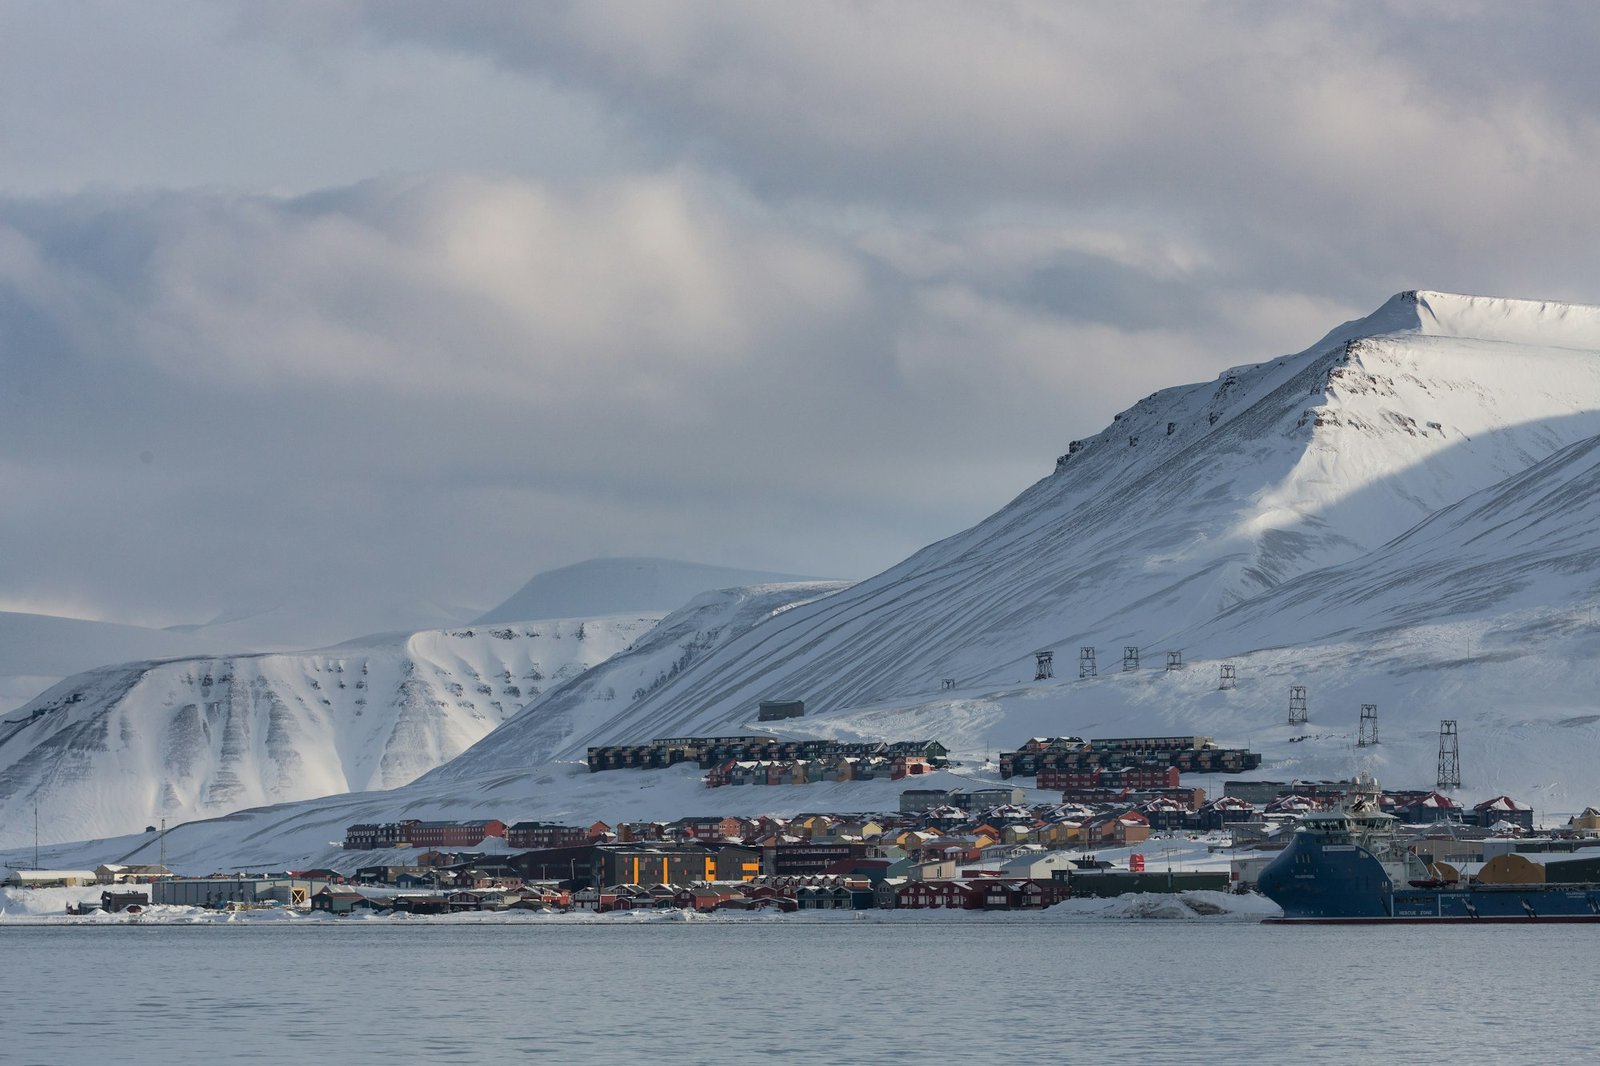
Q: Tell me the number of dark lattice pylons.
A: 9